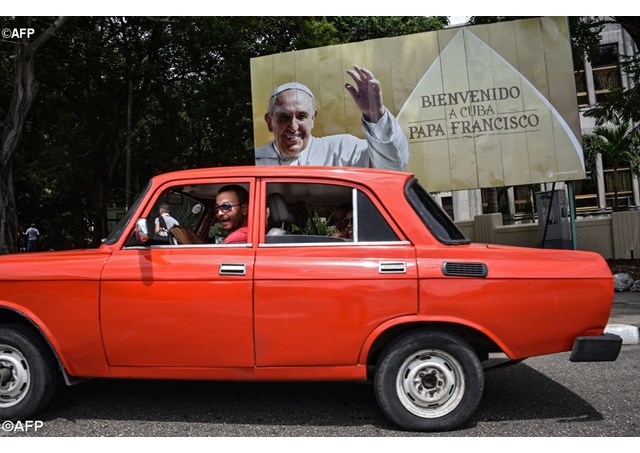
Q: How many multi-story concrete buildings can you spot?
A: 1